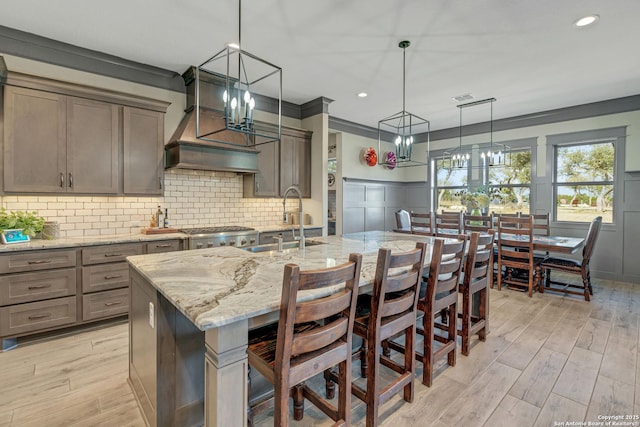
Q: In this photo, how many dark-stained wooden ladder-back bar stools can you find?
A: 4